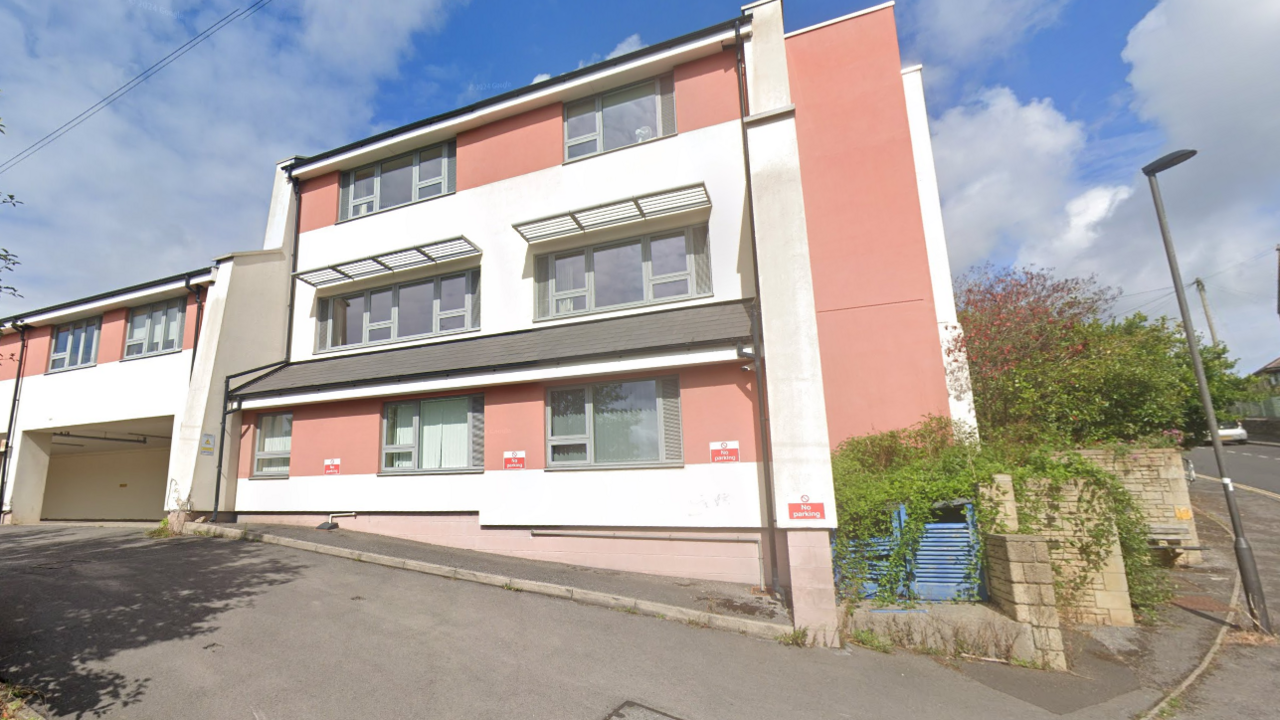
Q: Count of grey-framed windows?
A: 9